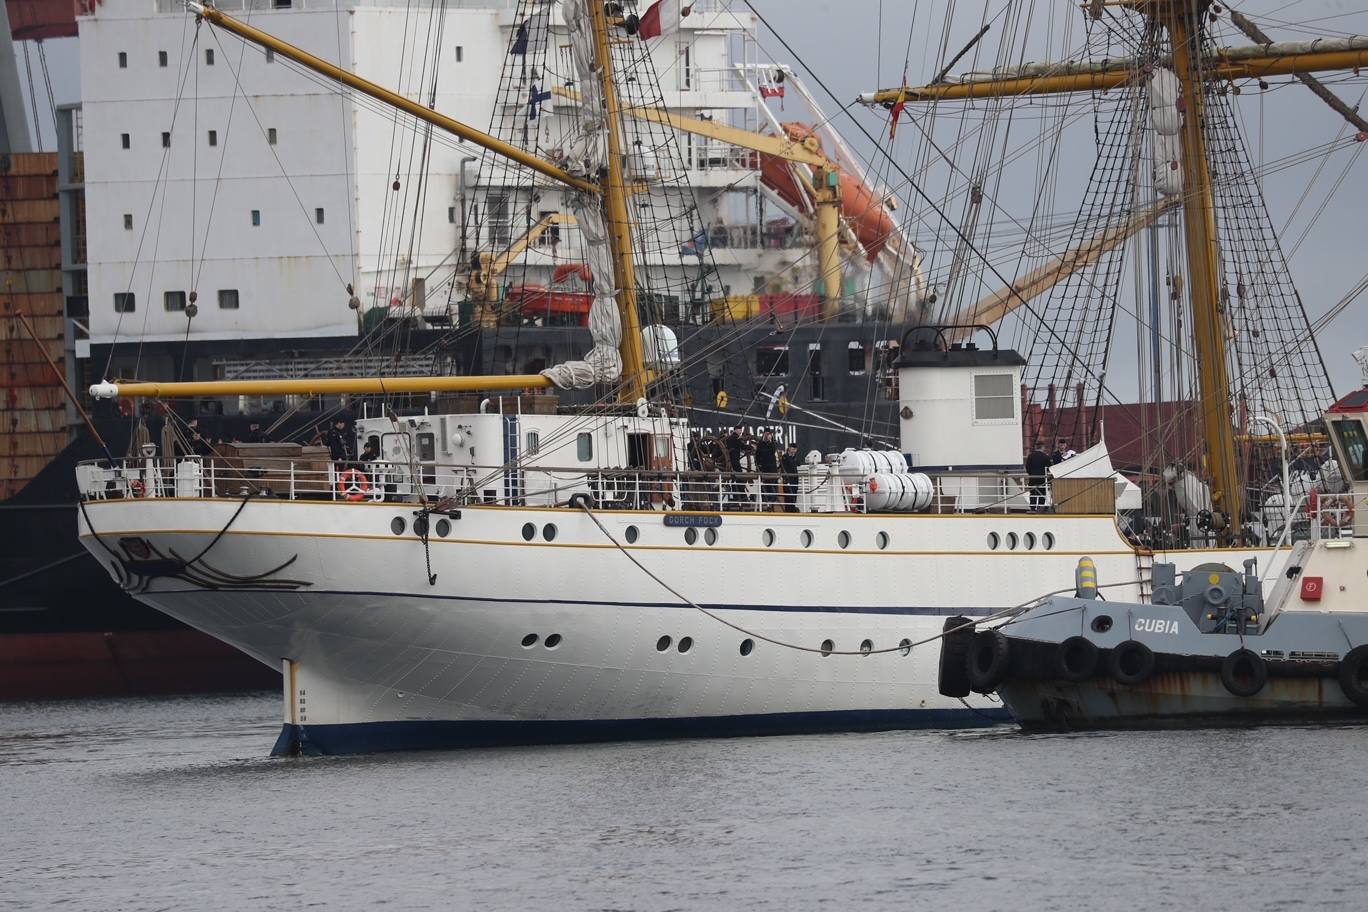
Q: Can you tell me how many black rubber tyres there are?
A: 6